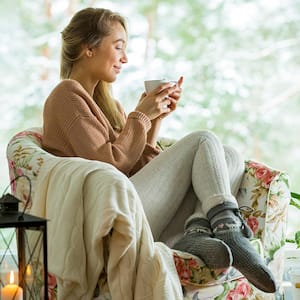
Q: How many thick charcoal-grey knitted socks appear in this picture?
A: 2